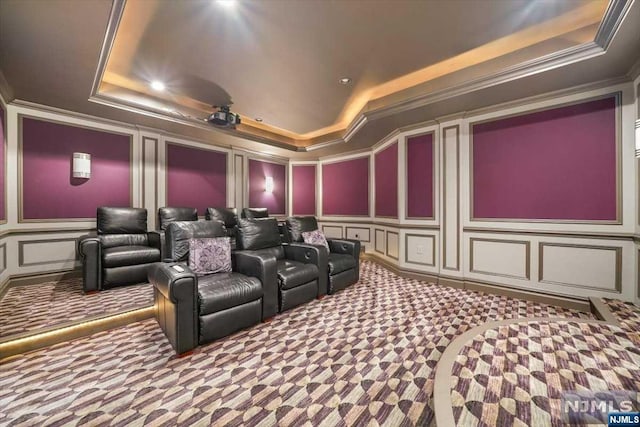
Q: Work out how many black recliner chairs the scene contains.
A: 7